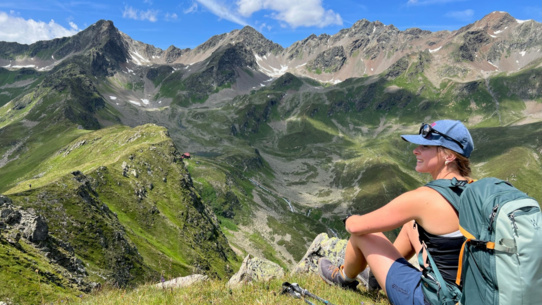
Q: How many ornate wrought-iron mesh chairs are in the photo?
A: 0